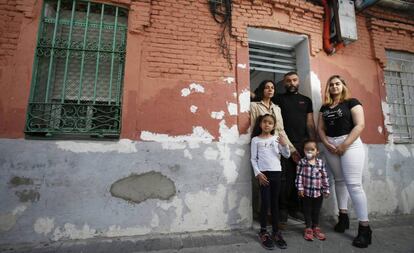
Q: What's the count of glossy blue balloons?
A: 0